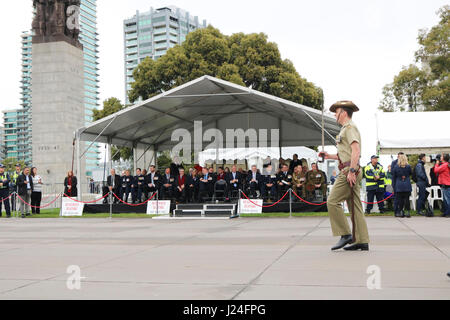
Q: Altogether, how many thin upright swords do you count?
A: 1